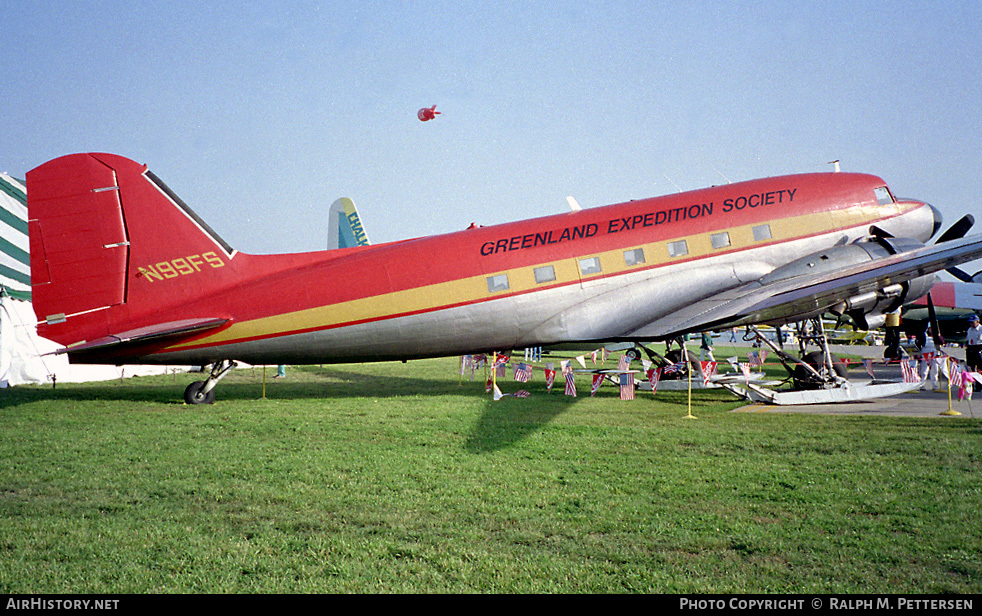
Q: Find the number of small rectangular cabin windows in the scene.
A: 7